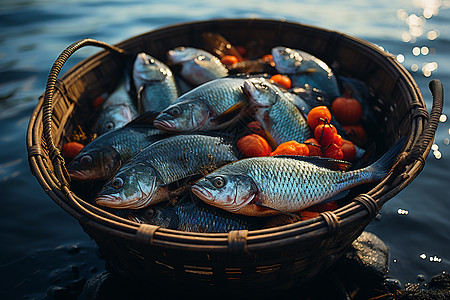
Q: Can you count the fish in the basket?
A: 10